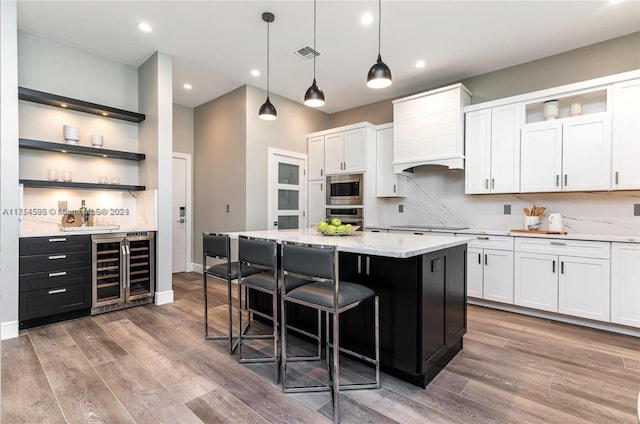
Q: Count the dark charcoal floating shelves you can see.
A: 3